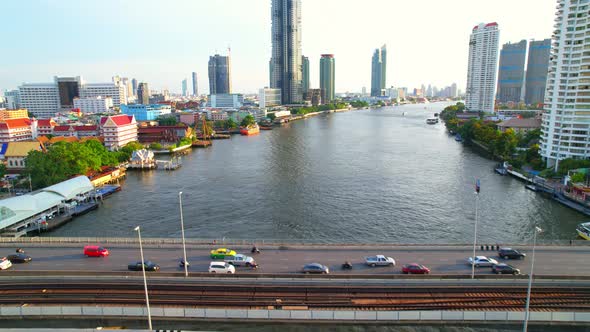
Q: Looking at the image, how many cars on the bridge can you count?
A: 13